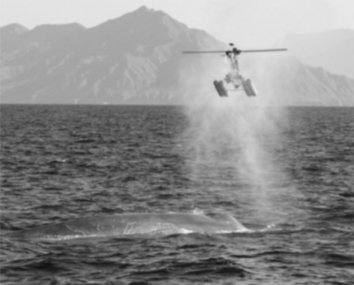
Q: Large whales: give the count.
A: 1